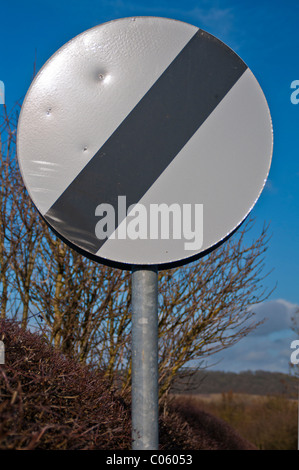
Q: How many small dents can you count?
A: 3